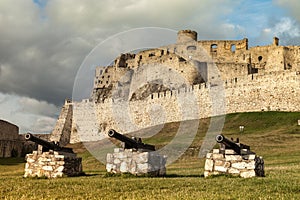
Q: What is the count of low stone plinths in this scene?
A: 3